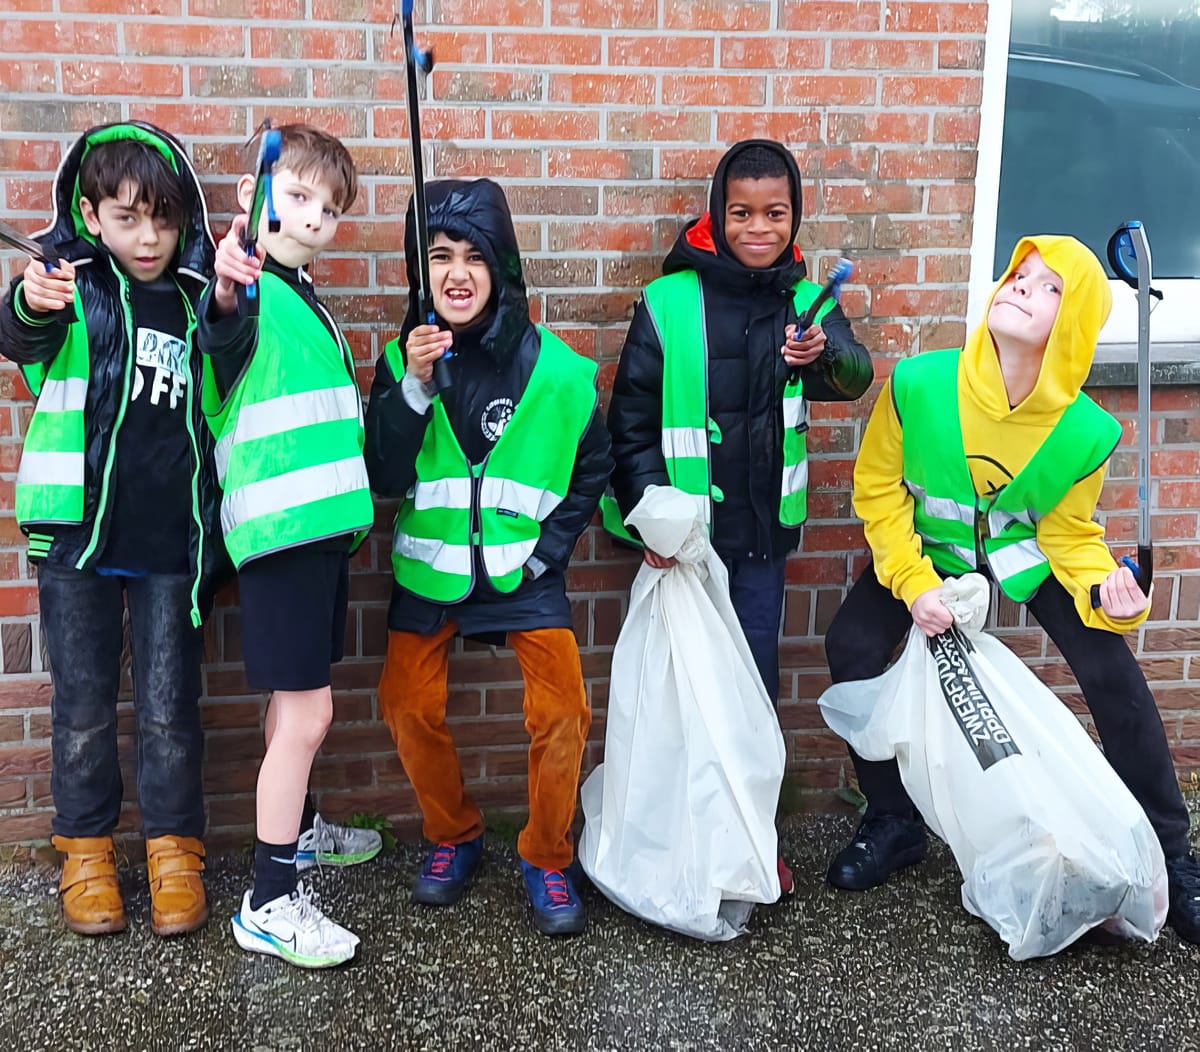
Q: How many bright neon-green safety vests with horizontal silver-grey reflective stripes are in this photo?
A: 5